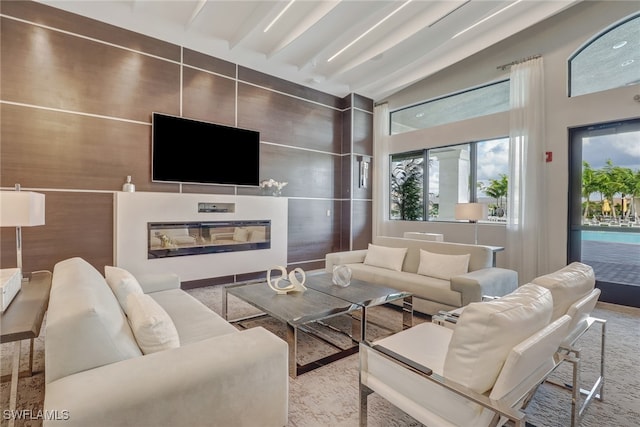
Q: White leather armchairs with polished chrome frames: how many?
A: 2